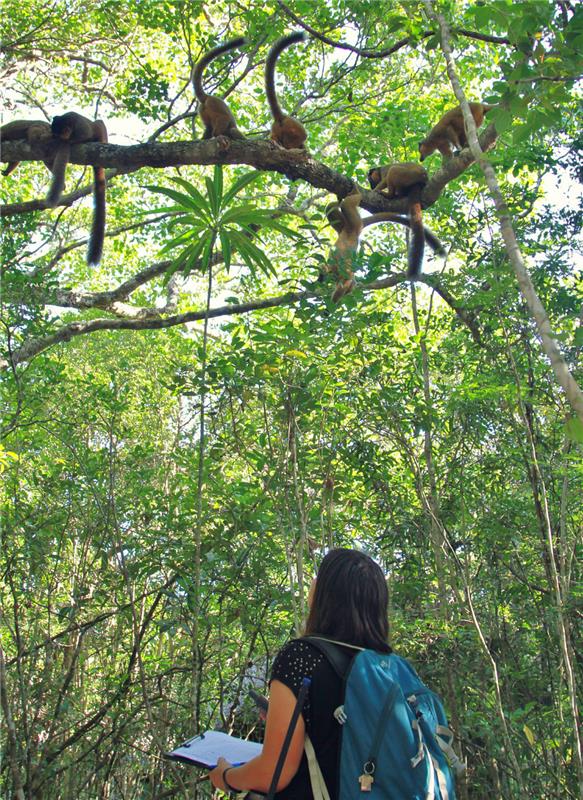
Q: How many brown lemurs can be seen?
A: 7